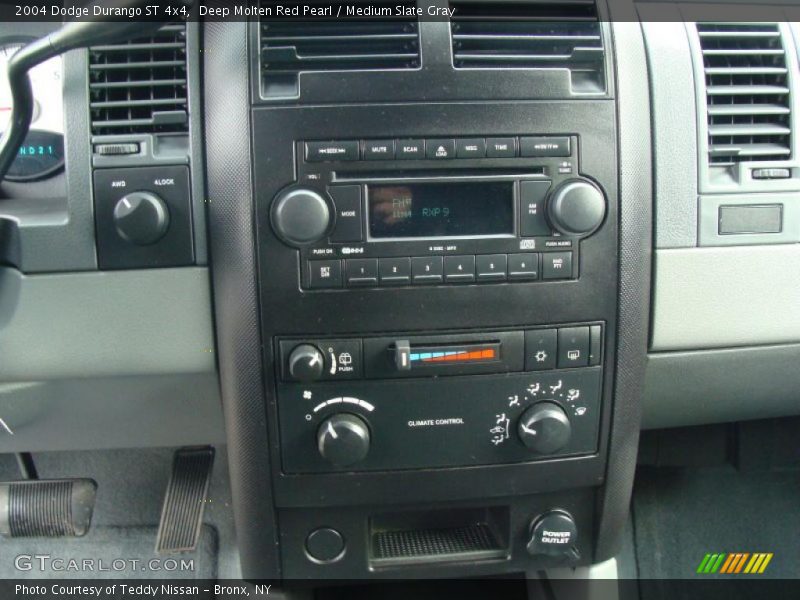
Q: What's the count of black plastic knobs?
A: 6